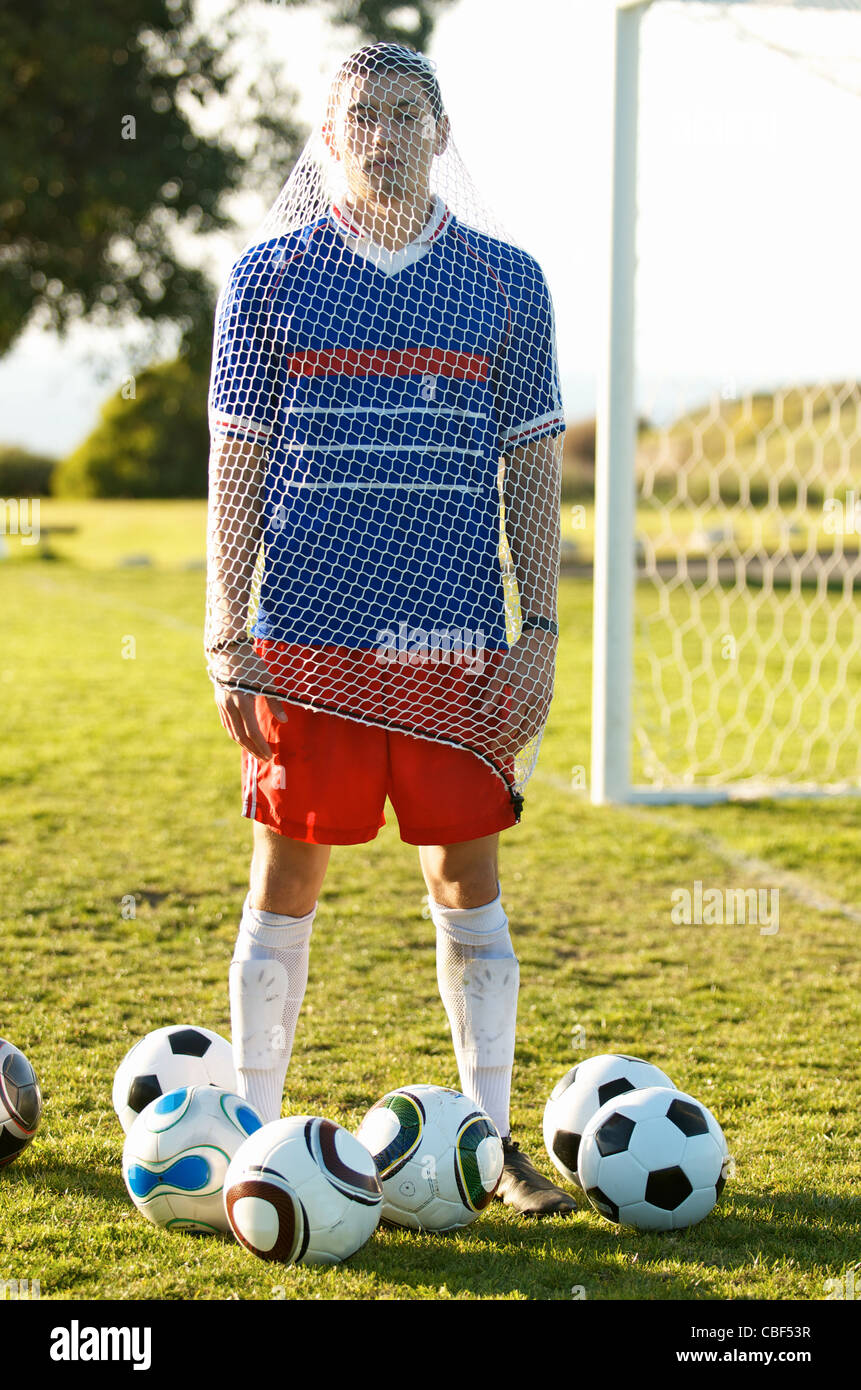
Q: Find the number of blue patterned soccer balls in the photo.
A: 1